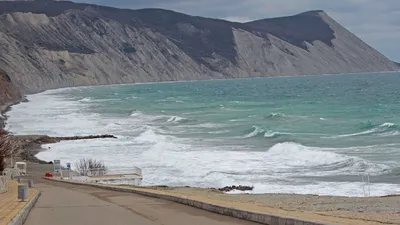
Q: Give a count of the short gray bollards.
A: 3